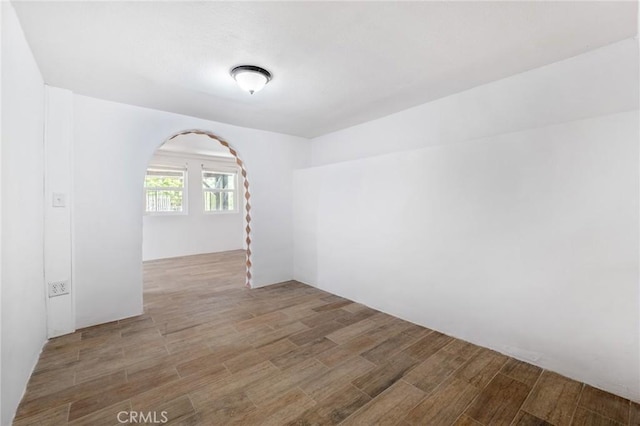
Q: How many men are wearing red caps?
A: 0